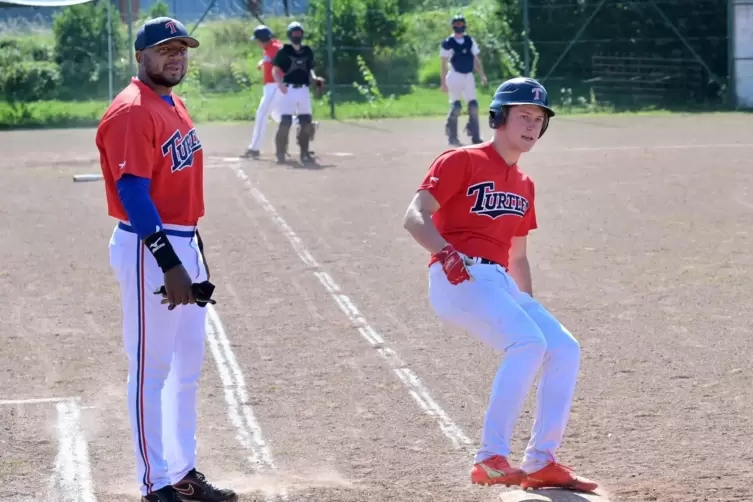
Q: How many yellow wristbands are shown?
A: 0